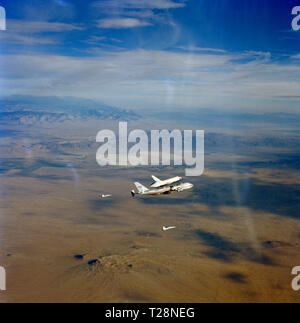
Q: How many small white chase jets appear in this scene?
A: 2